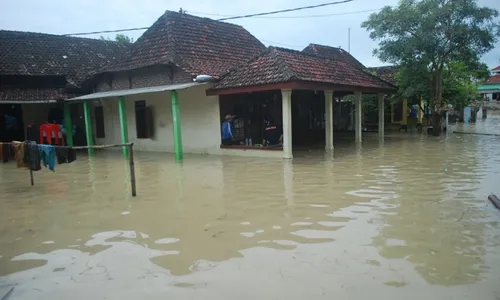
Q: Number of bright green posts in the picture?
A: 4